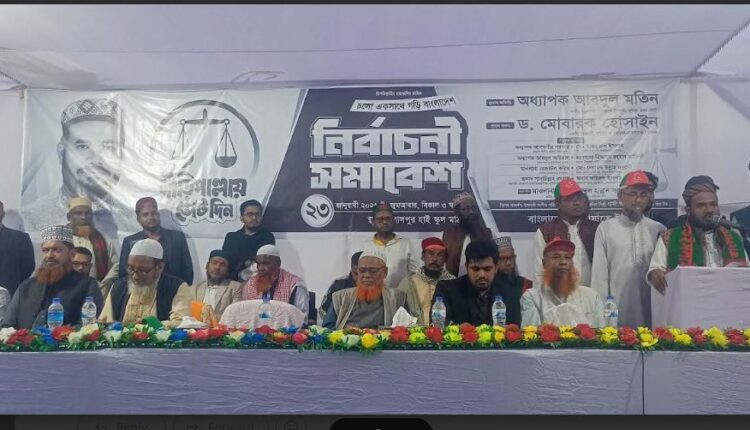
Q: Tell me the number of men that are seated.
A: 11